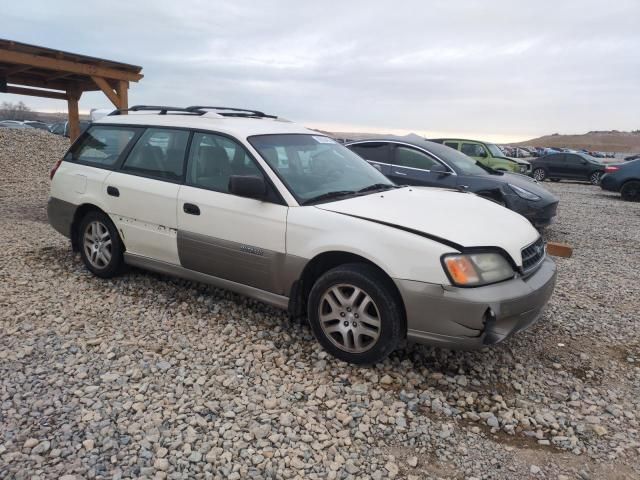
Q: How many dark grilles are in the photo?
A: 1